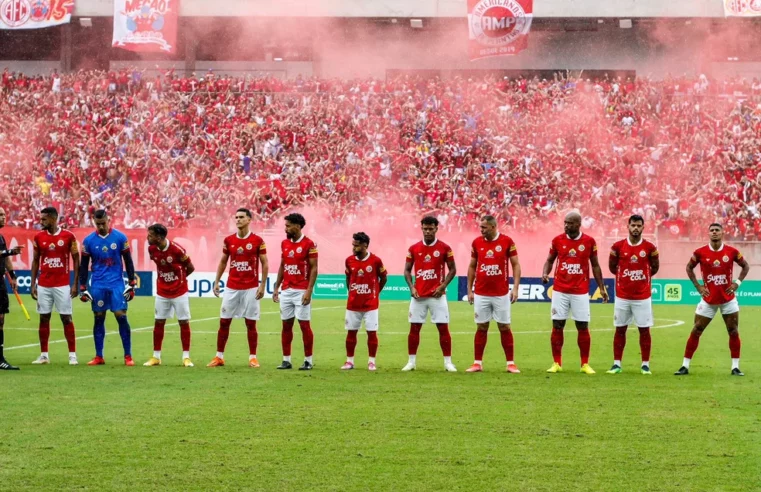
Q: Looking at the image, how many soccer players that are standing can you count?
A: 11